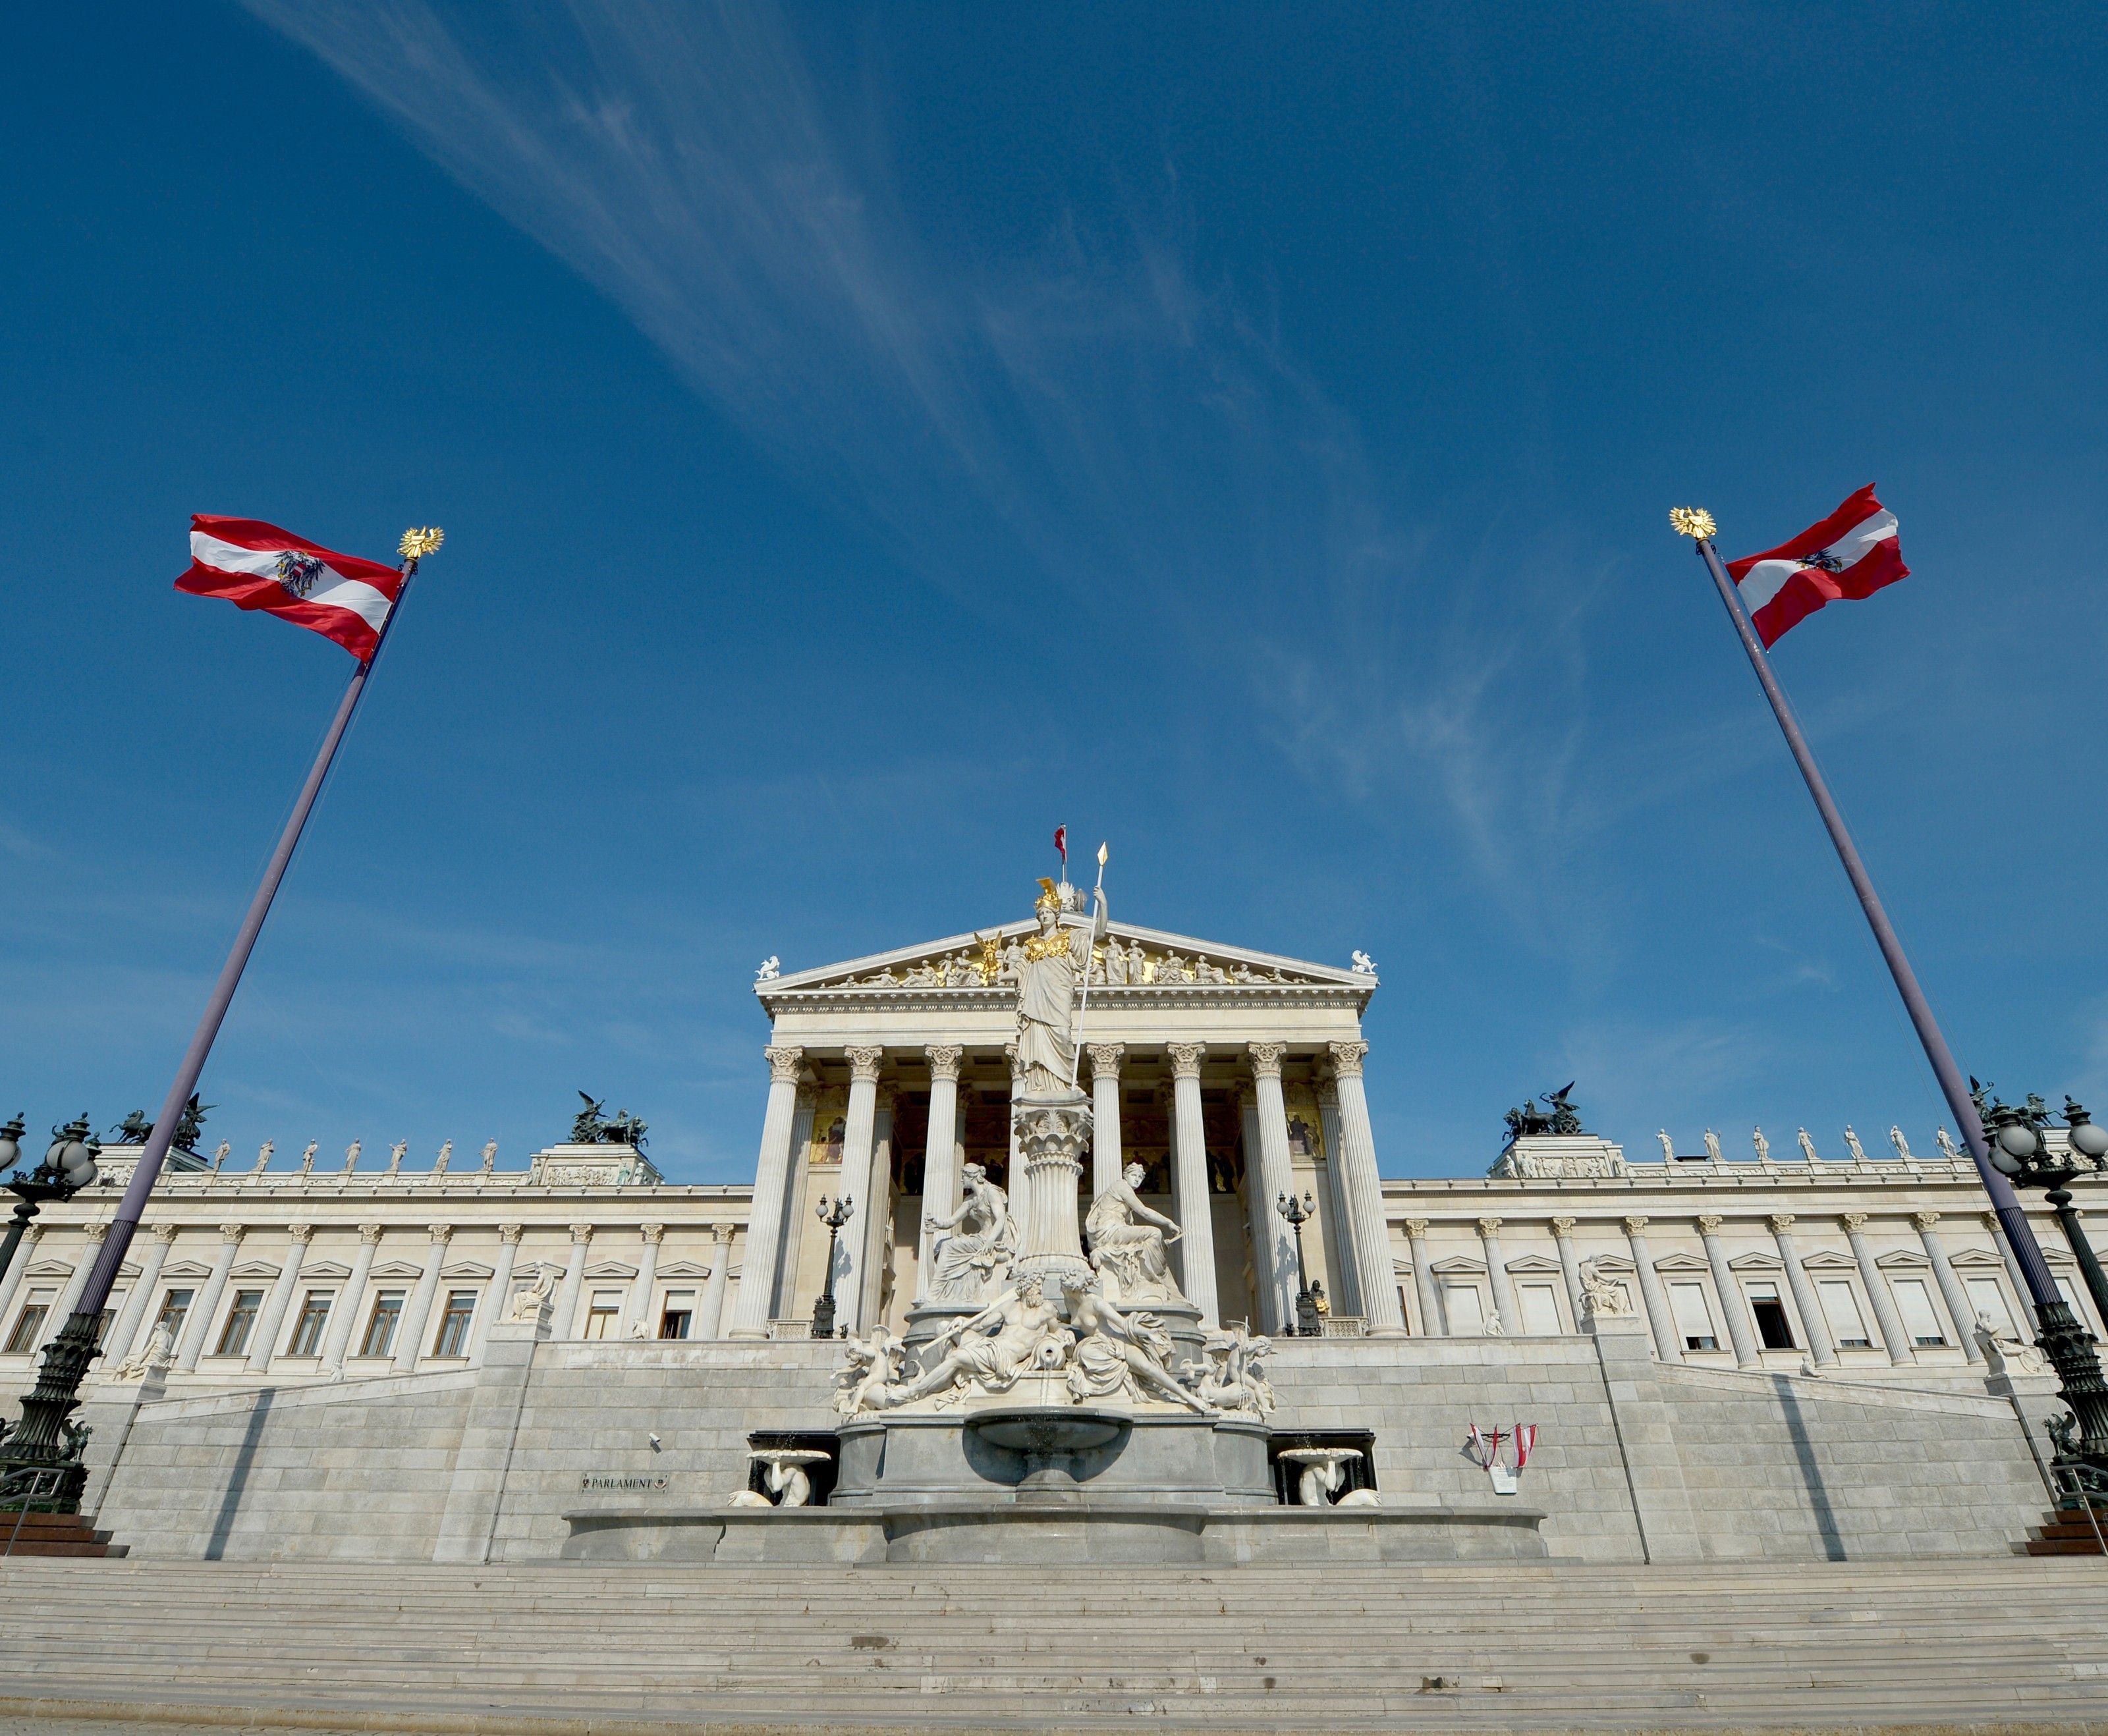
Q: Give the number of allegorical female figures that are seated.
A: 2